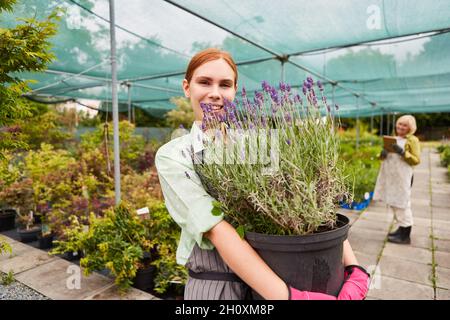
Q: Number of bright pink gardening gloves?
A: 2